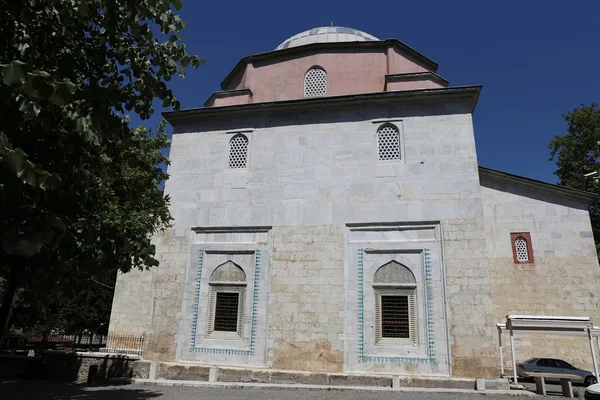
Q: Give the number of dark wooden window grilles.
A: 2